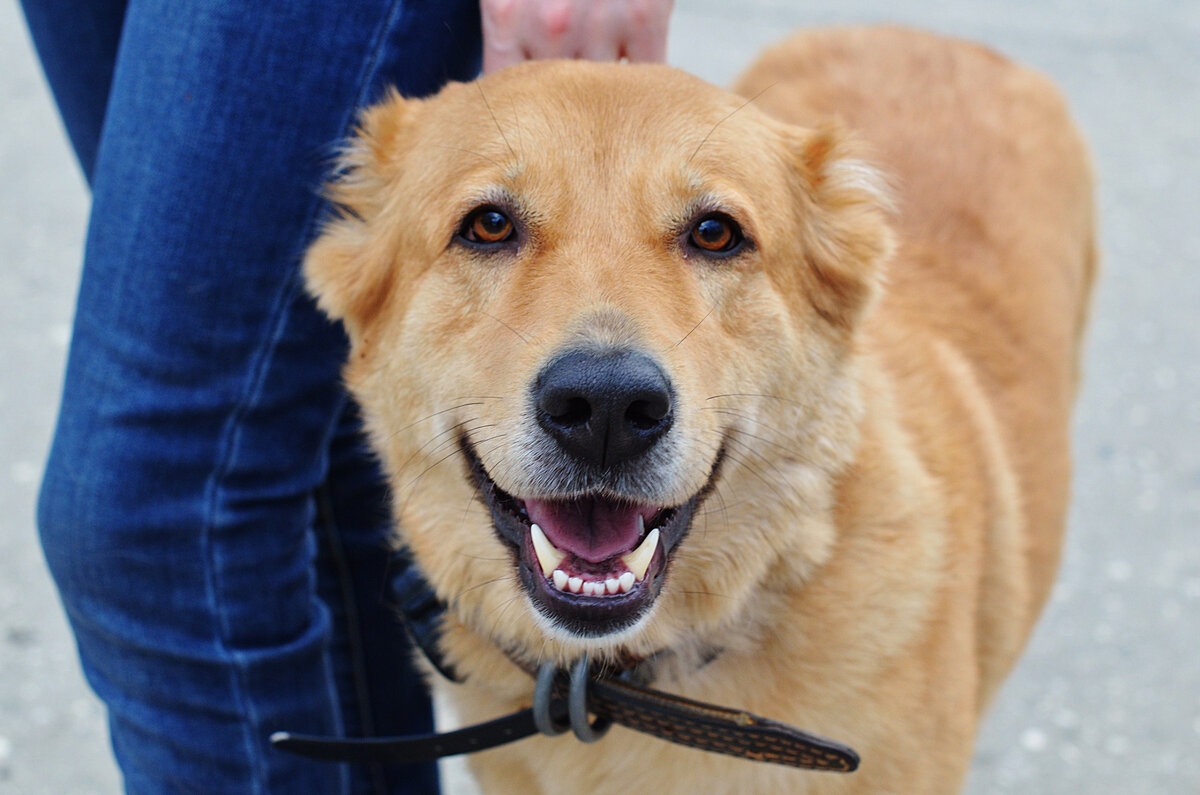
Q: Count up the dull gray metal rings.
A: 2